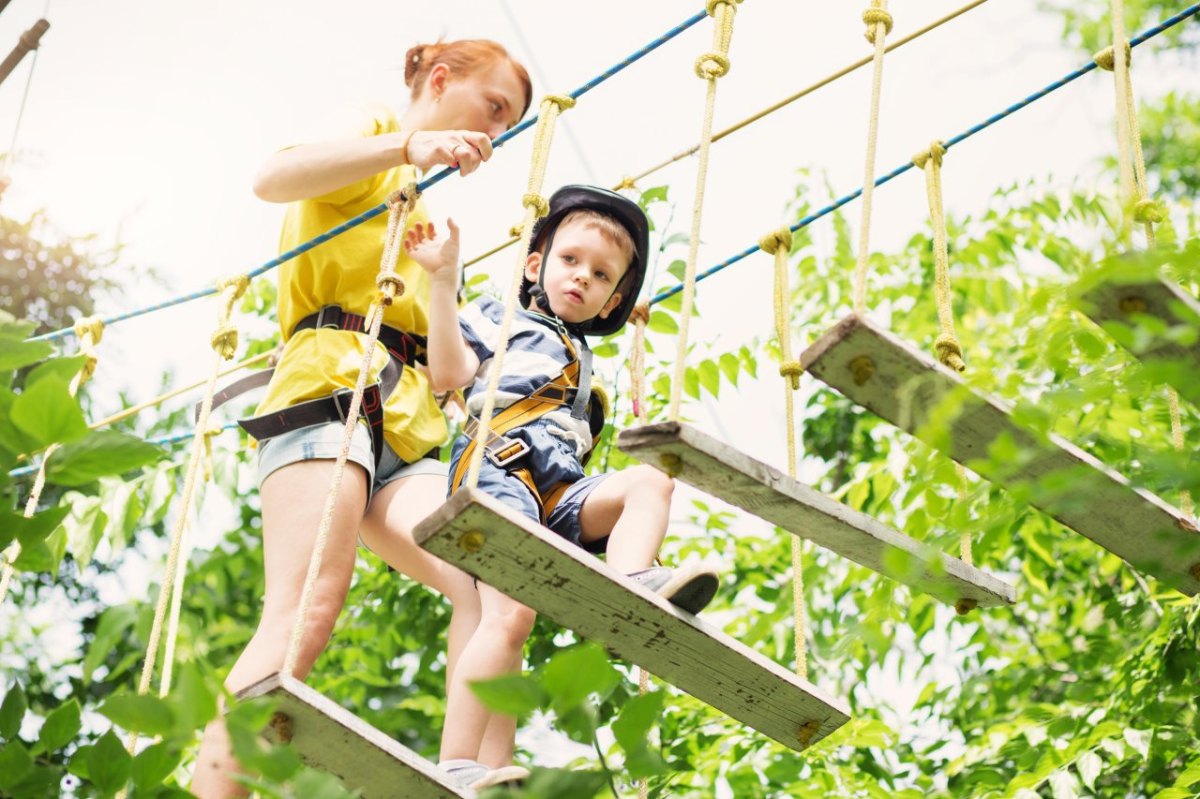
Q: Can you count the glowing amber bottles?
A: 0